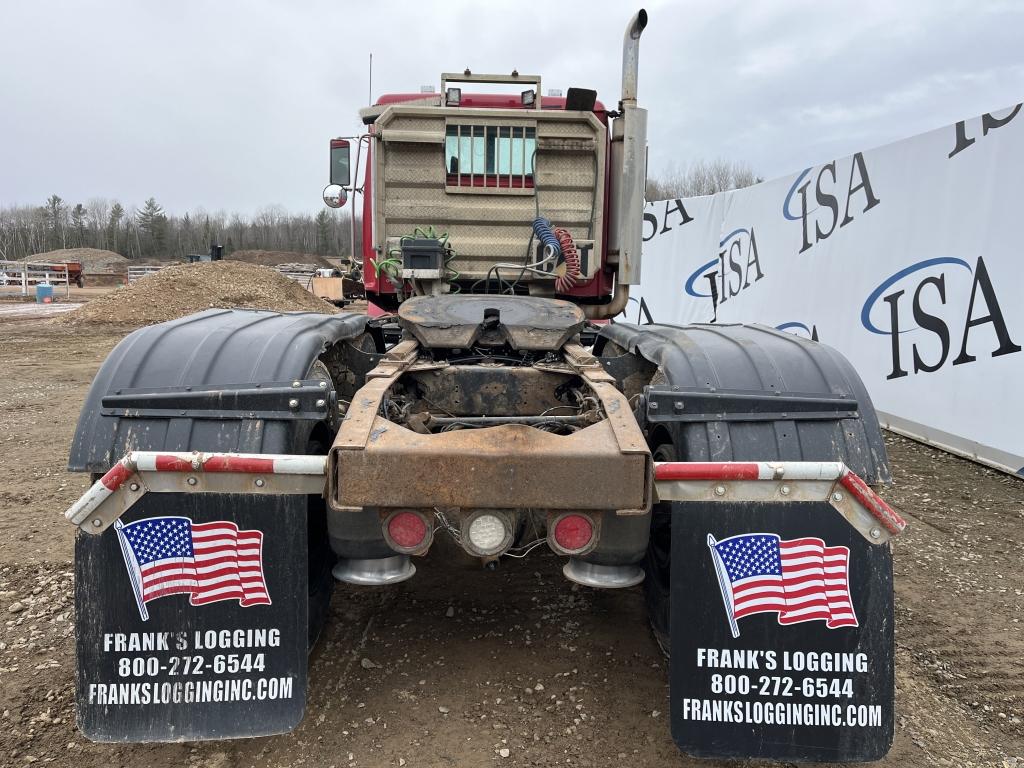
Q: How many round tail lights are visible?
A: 3